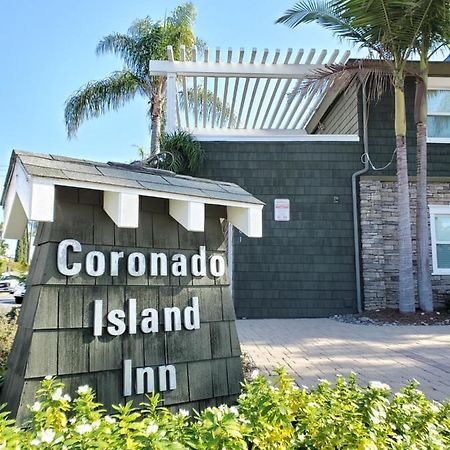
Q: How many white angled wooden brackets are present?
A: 4